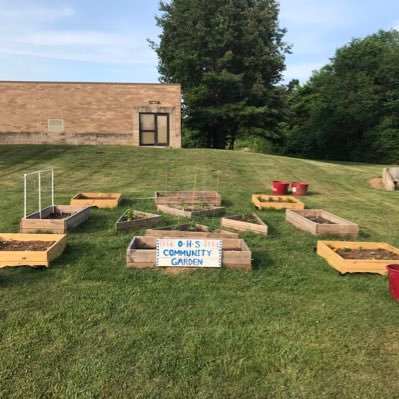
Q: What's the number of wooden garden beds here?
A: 12